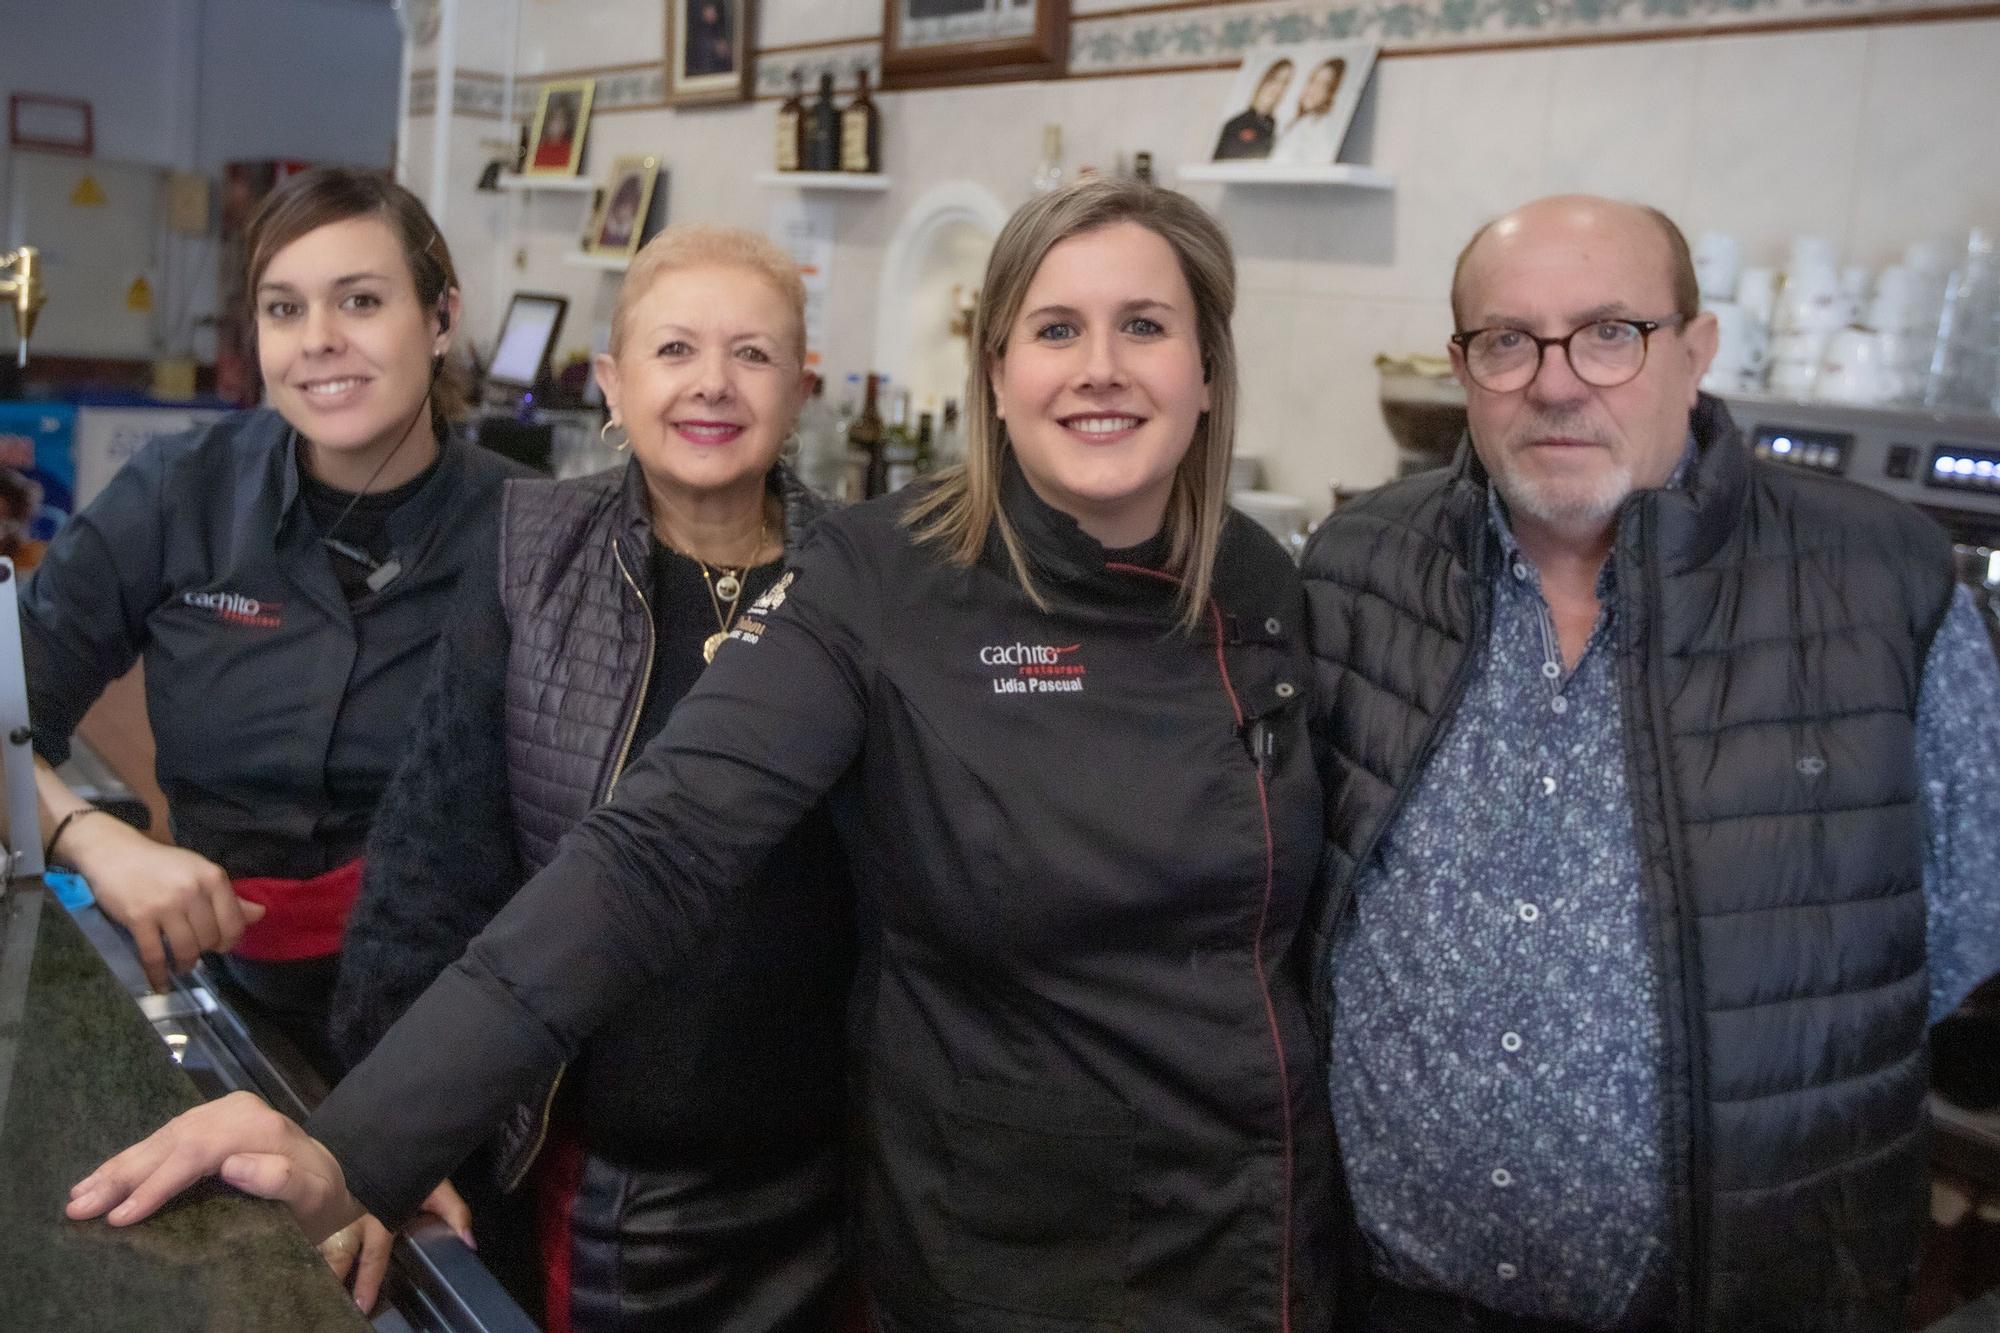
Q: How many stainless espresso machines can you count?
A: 1